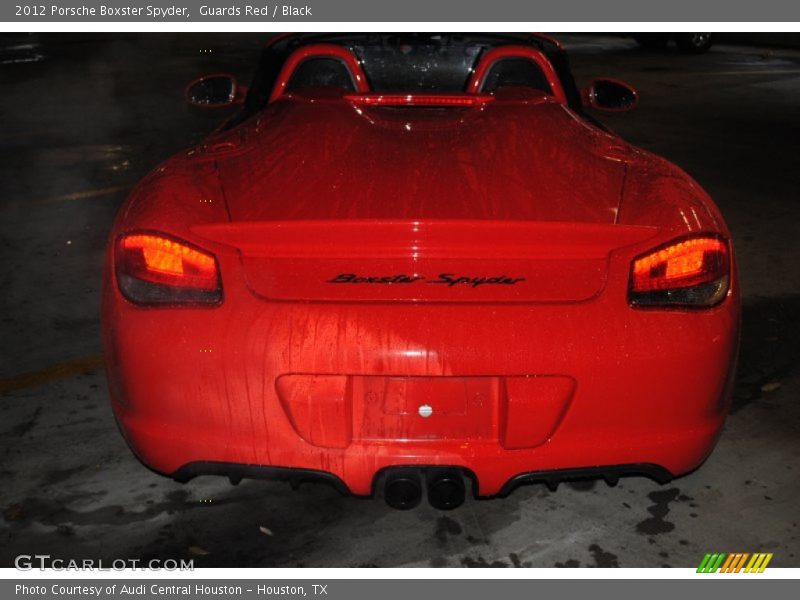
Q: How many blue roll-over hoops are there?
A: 0